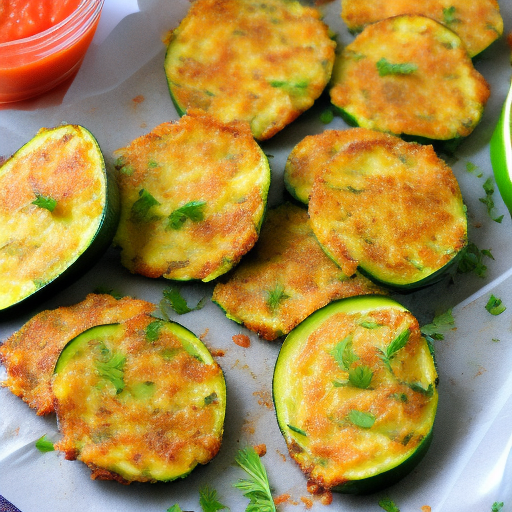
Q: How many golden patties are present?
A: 11